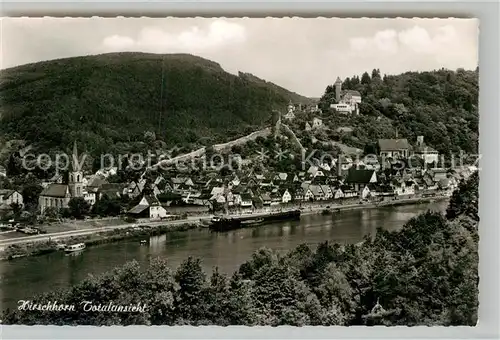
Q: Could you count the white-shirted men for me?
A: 0